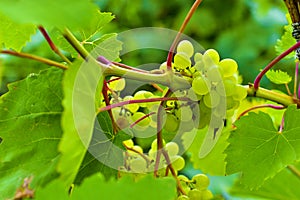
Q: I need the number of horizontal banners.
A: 0